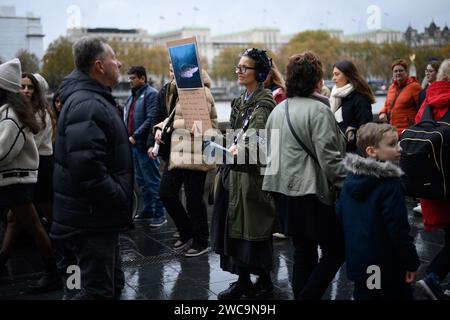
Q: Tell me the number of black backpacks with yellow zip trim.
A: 1